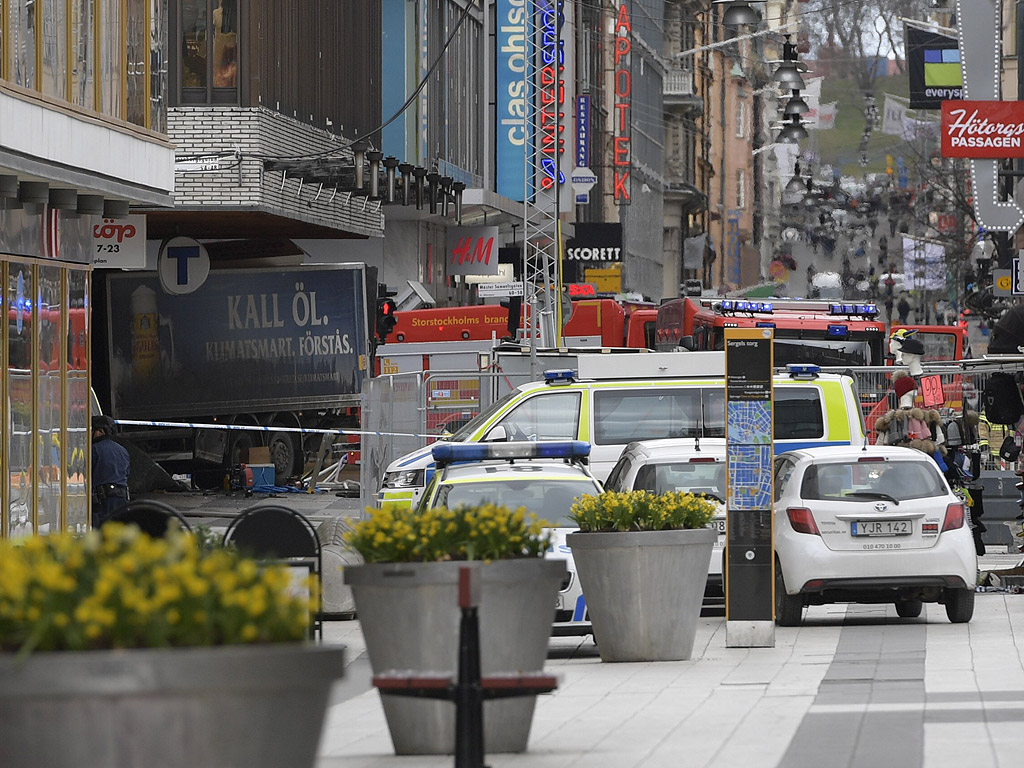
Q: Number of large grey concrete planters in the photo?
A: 3